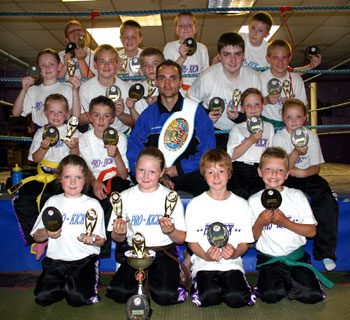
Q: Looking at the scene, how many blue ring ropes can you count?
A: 3